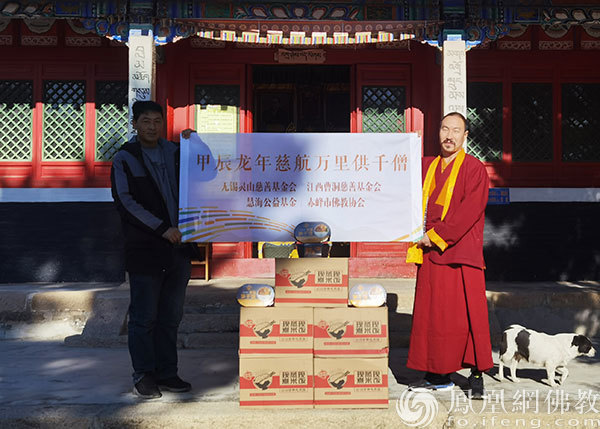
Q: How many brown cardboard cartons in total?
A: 5